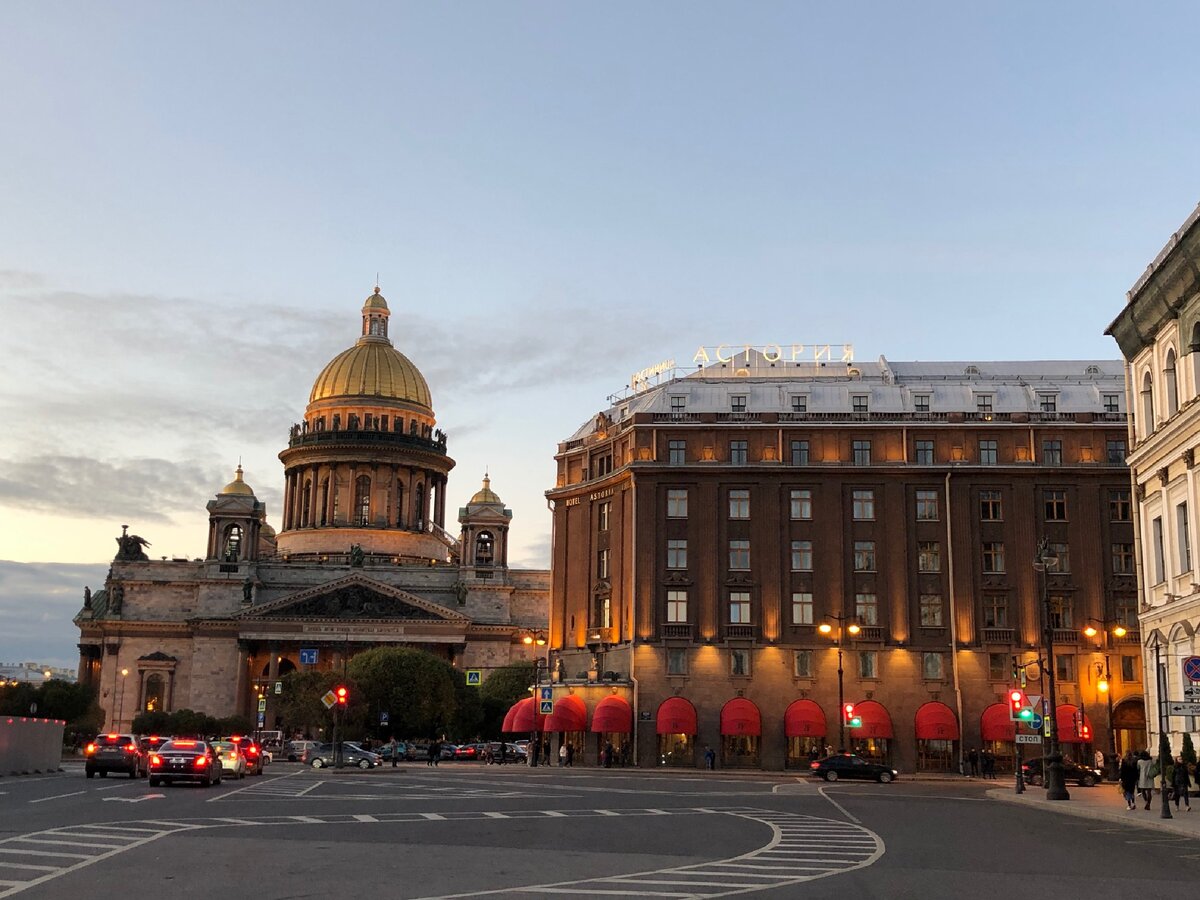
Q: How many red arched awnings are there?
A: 11